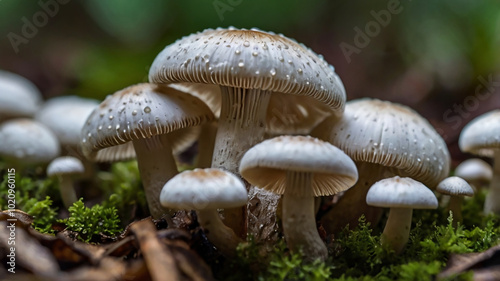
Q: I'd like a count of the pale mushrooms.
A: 13